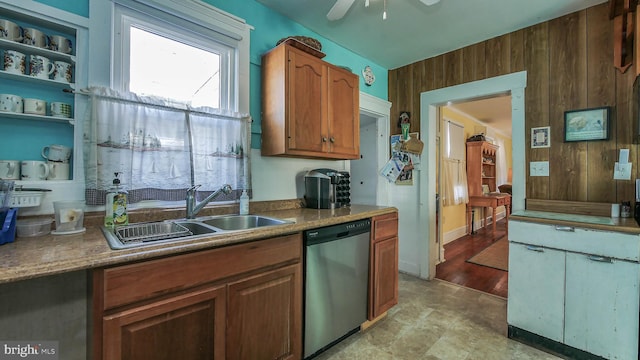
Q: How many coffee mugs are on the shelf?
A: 13